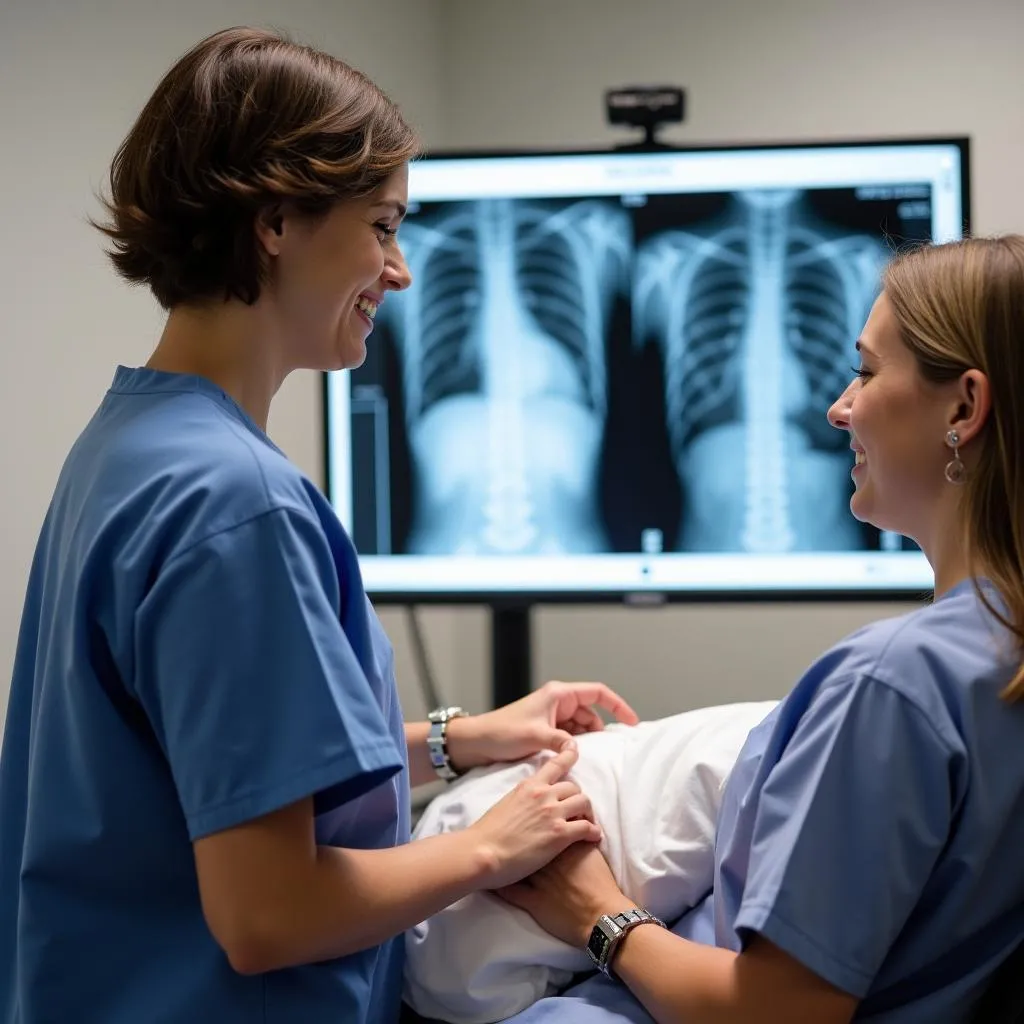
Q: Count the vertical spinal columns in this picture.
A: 2